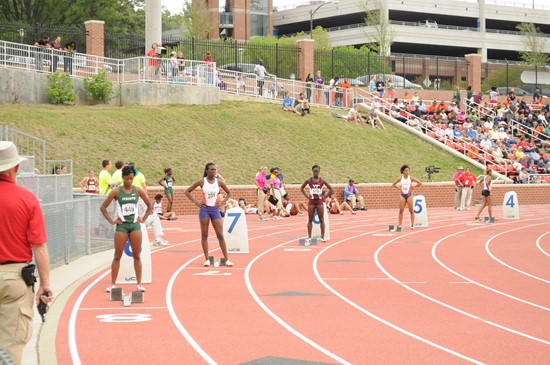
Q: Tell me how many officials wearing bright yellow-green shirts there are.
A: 3